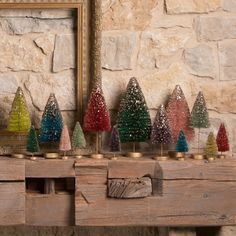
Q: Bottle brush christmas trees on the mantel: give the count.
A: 14